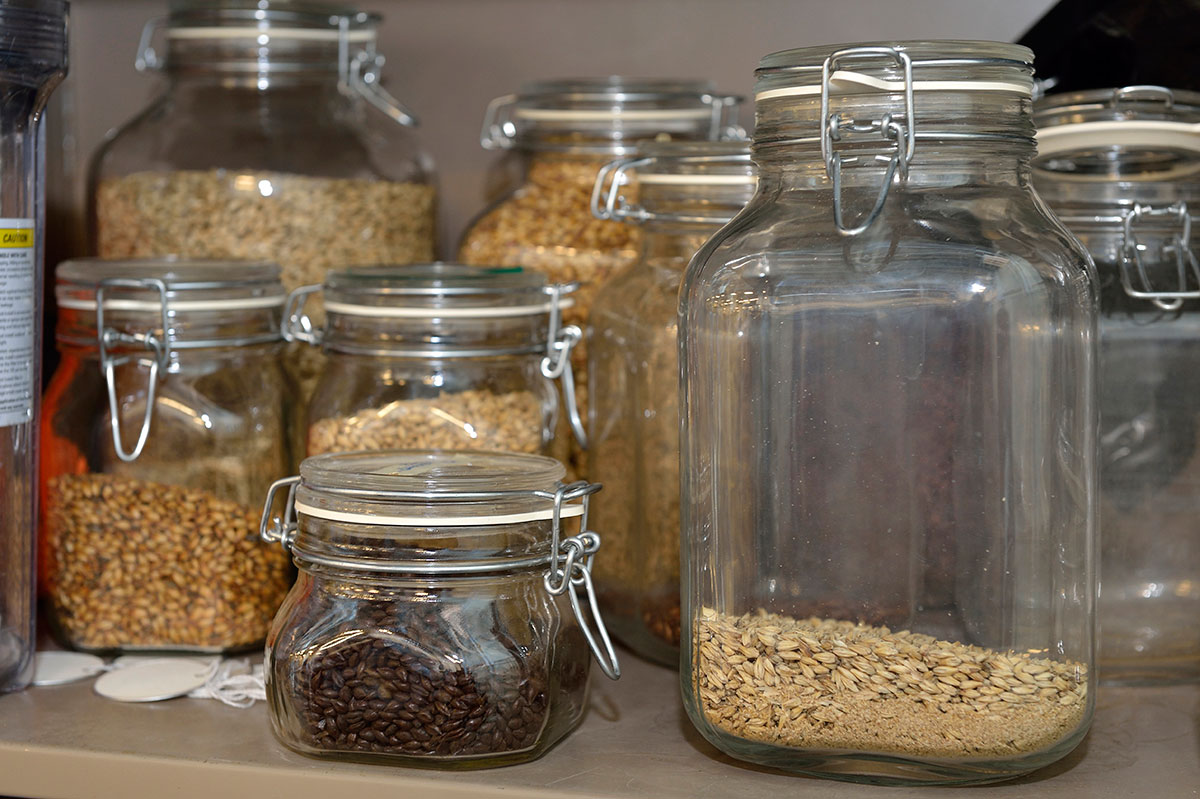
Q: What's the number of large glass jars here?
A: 5